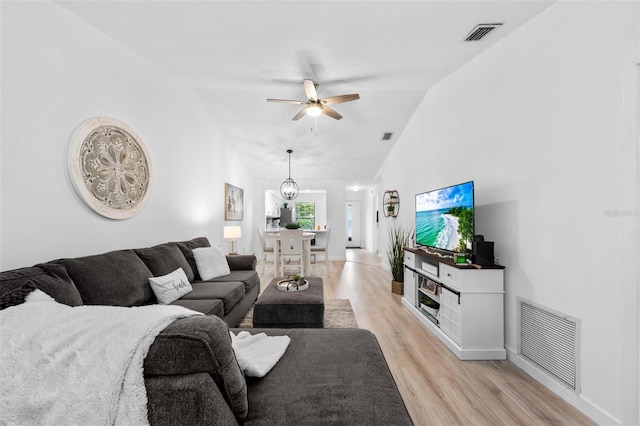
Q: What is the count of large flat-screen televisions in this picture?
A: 1